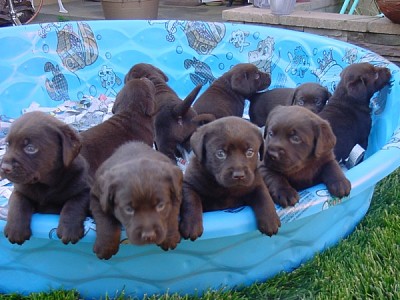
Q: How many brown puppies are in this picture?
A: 9